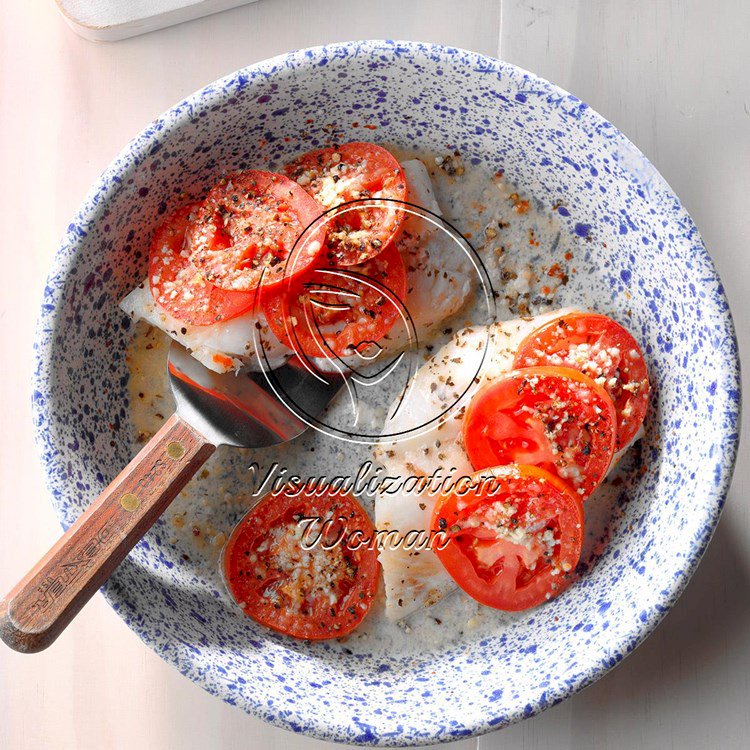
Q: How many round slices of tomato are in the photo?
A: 8